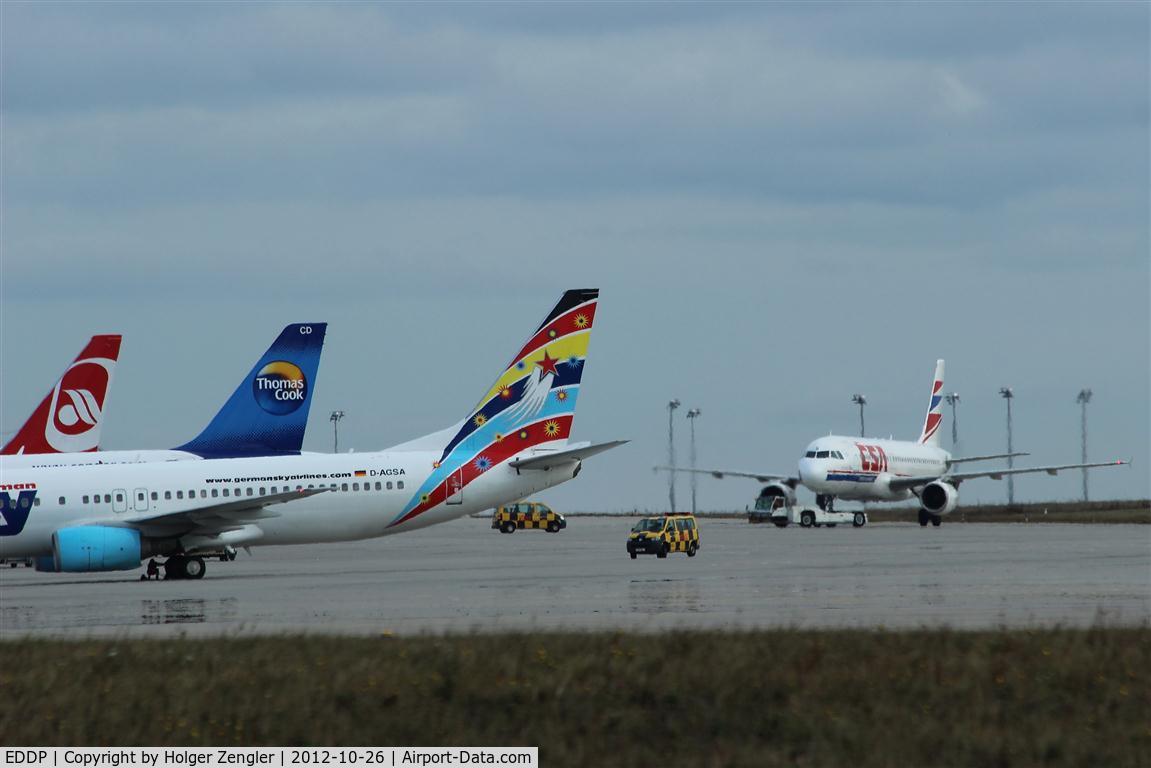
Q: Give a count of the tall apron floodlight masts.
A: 7